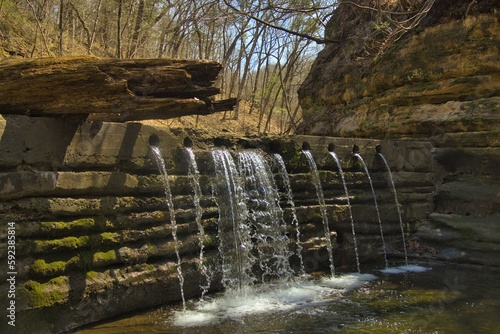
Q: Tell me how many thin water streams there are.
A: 7